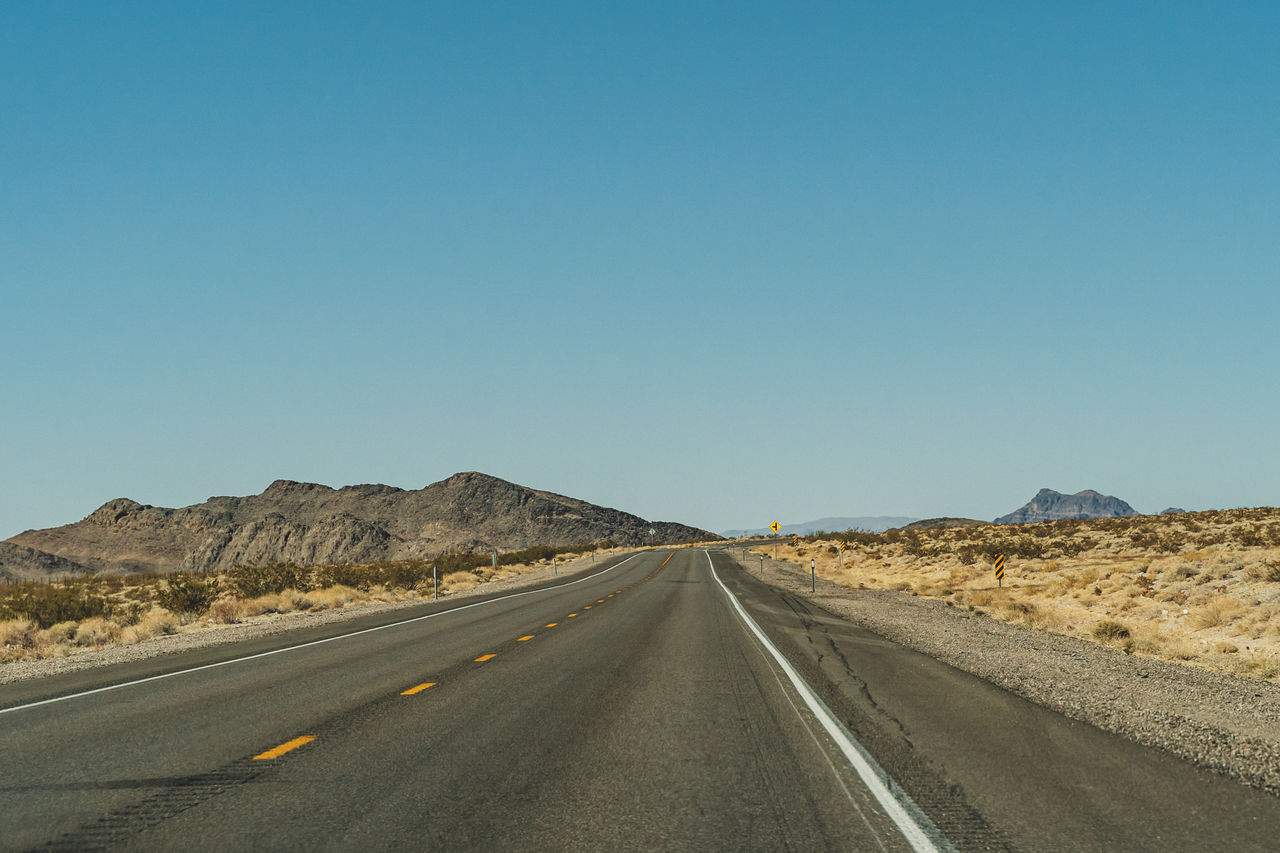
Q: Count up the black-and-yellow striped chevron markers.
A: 3